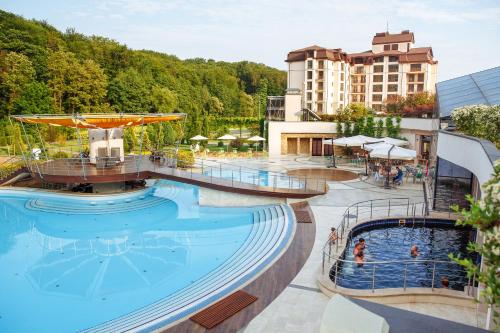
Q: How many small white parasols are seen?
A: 3